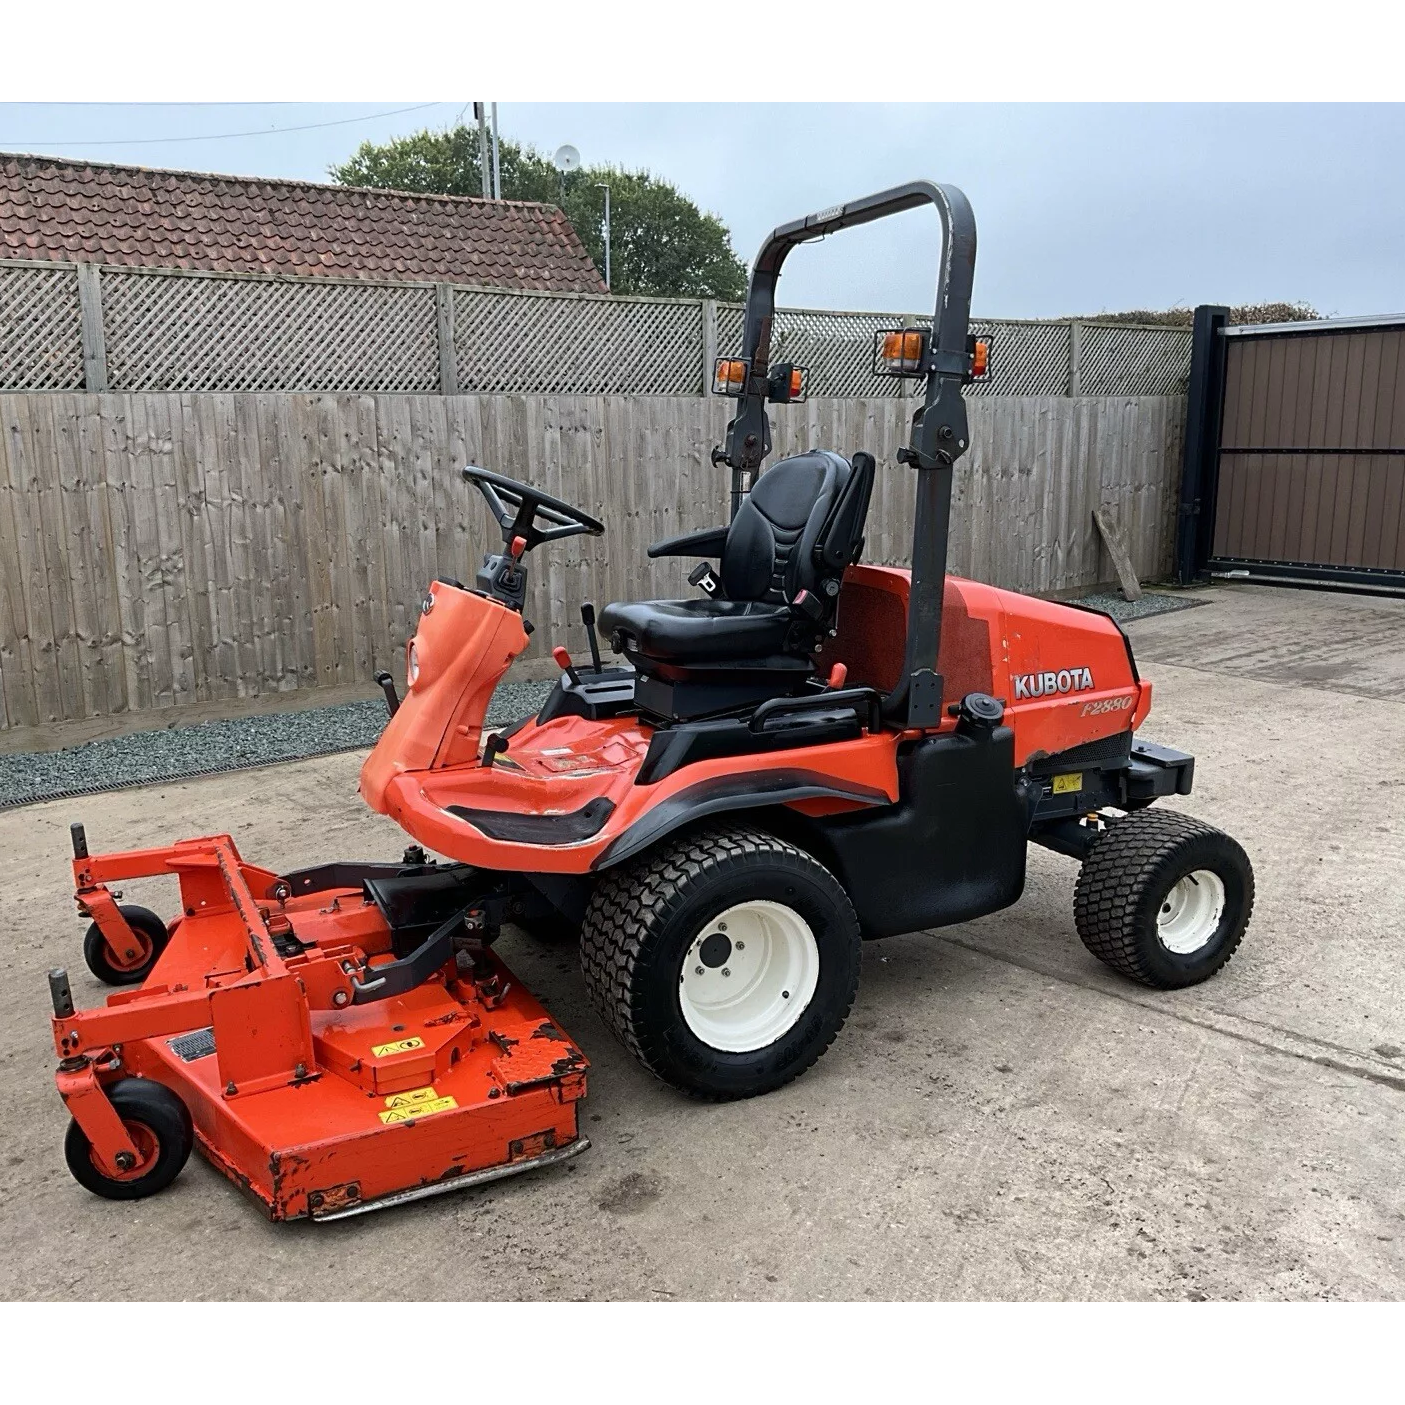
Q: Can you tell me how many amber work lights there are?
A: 4